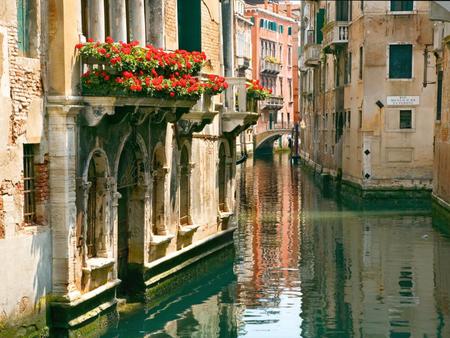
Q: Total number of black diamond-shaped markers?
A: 2